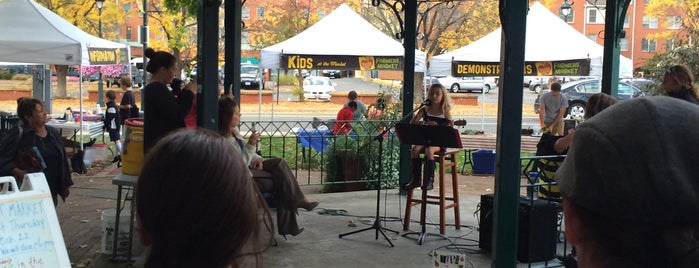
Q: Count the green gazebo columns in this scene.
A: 5